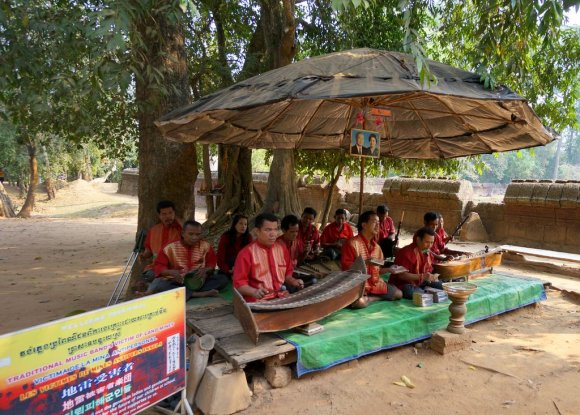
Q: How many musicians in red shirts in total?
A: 12